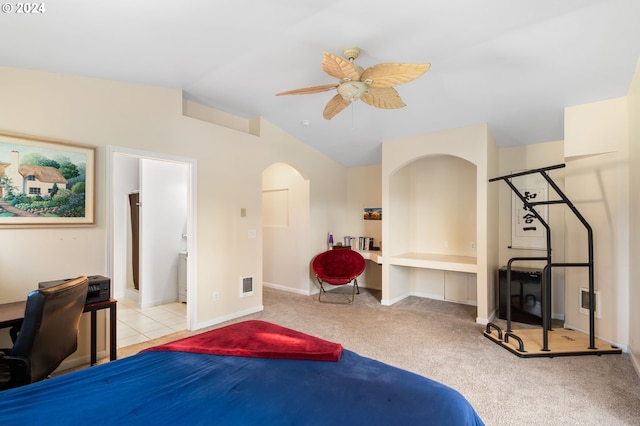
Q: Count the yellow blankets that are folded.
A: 0